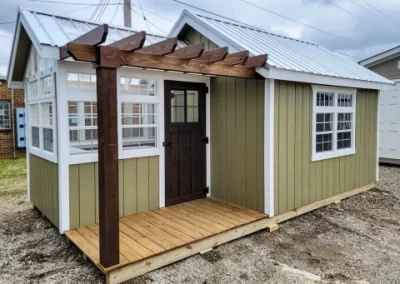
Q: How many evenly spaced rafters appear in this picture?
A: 7